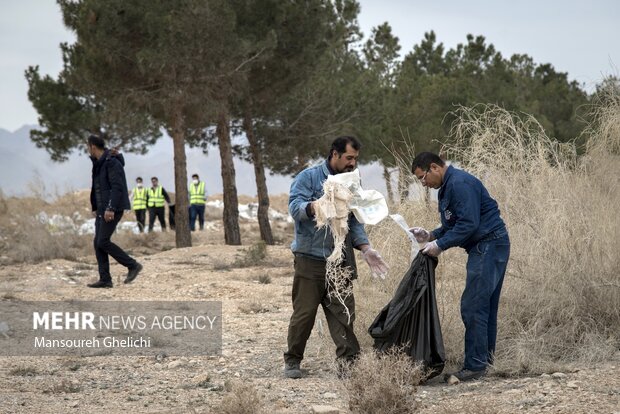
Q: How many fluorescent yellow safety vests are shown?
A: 3